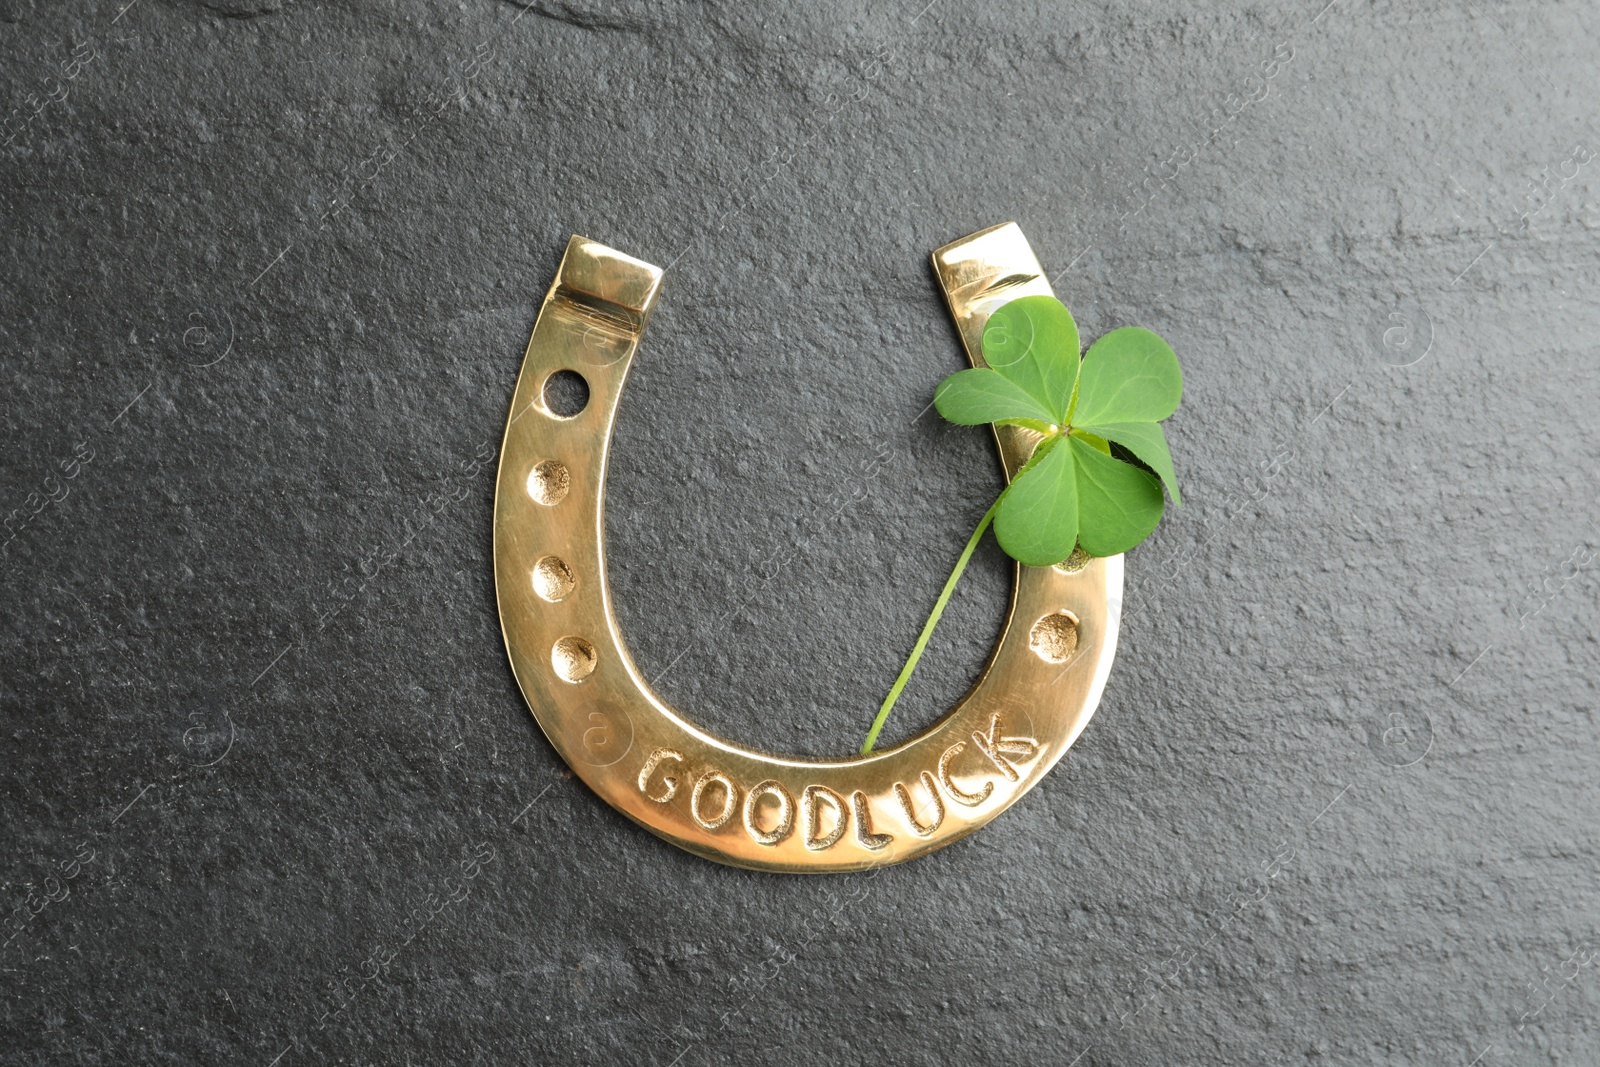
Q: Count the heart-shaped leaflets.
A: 3